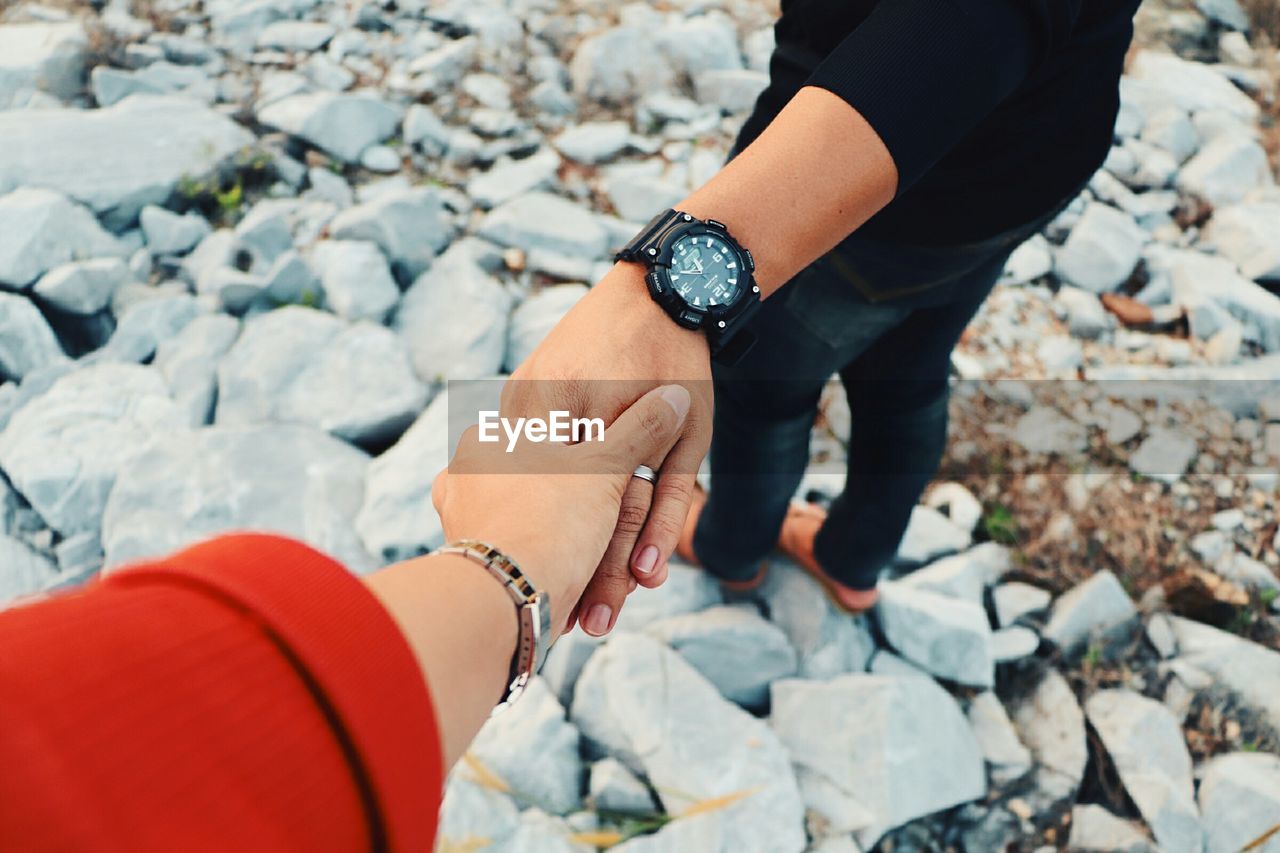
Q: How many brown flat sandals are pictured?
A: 2